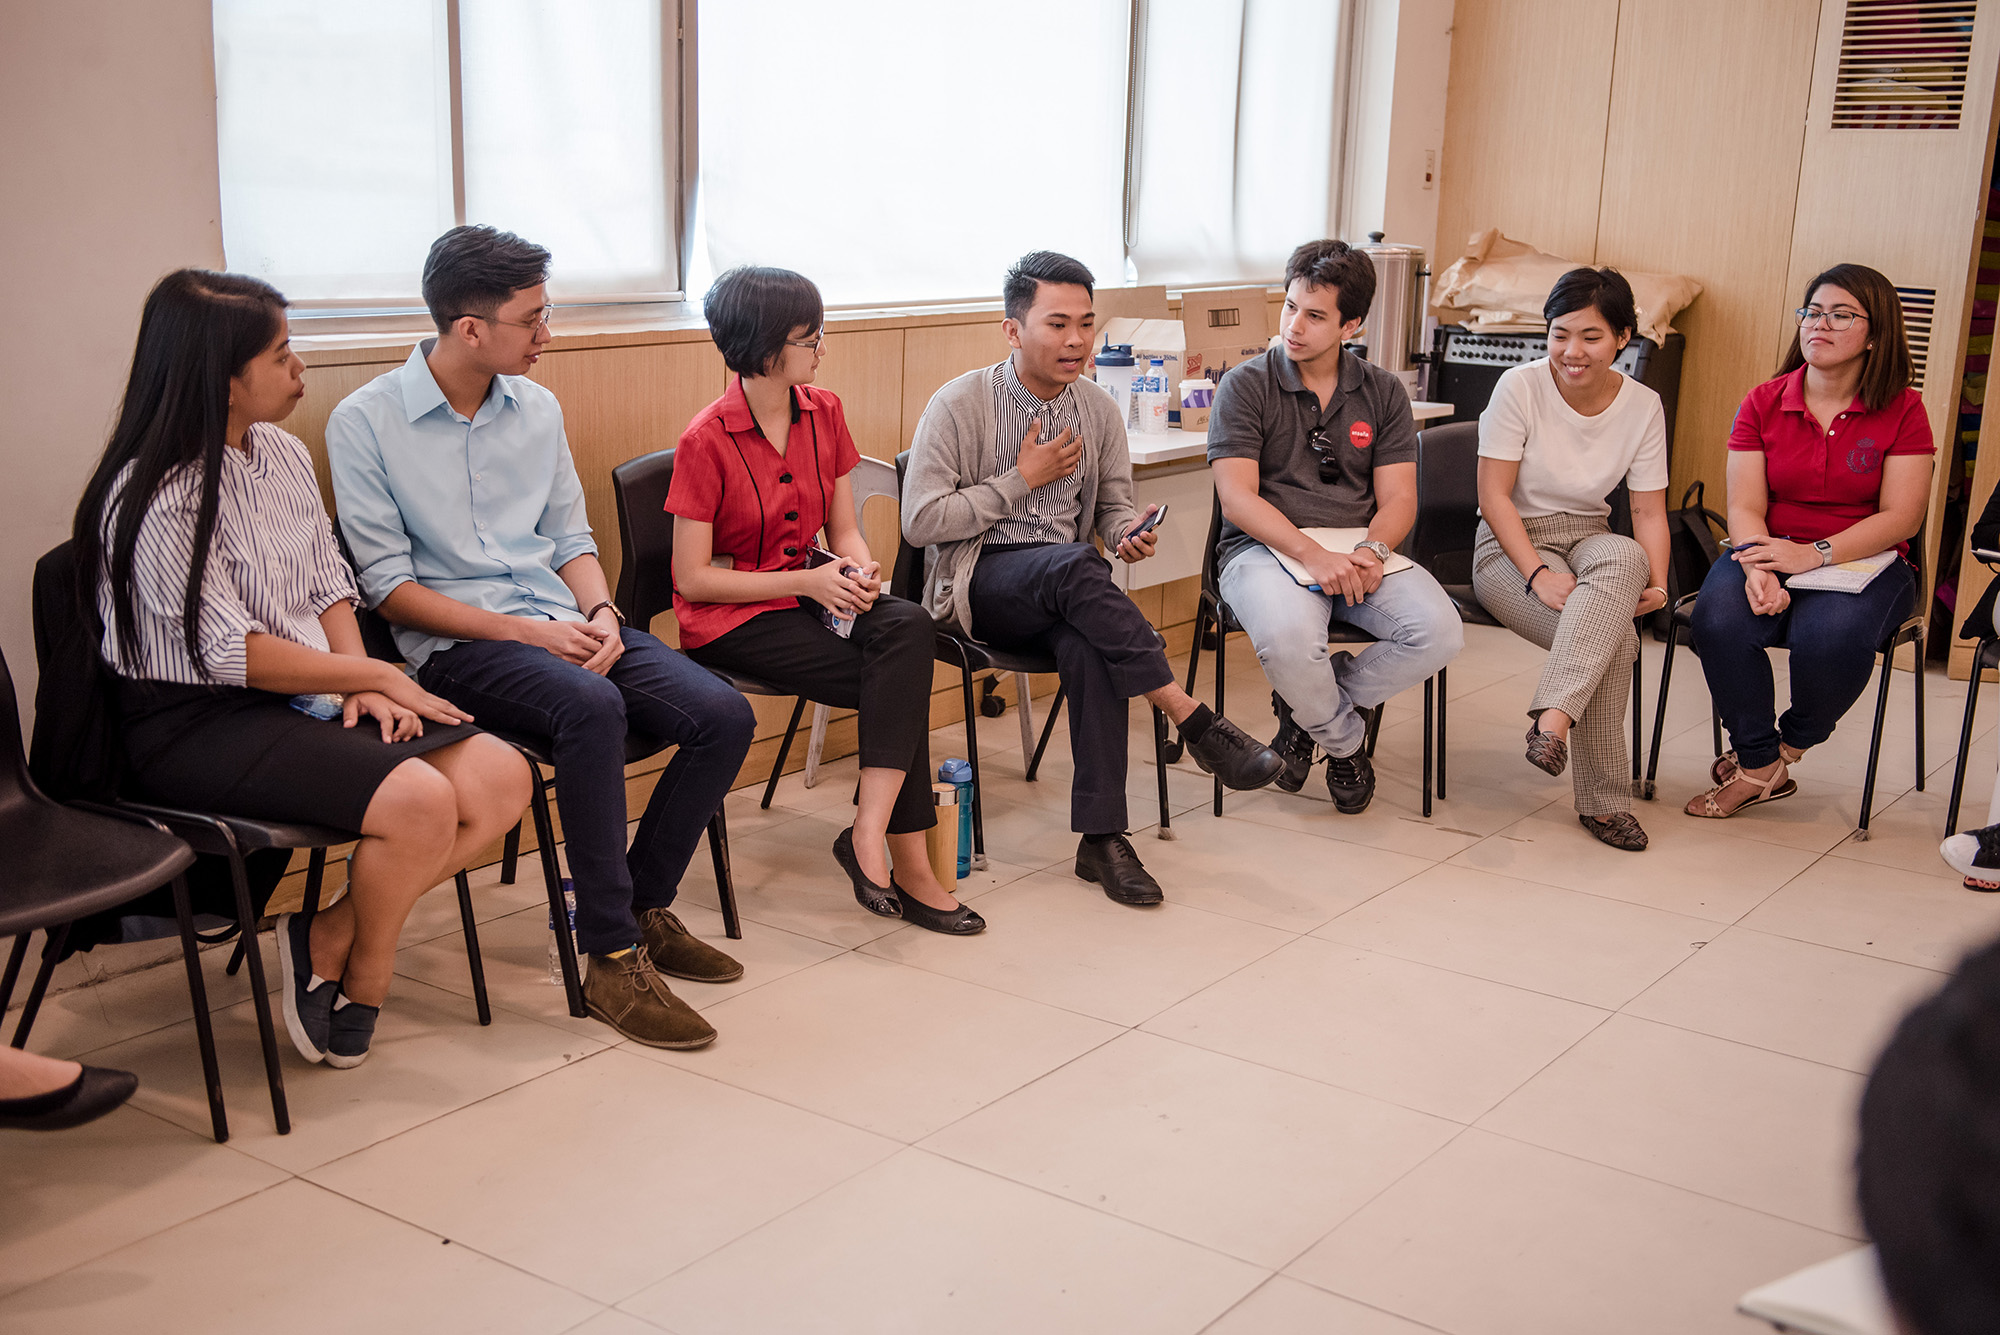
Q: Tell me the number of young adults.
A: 7